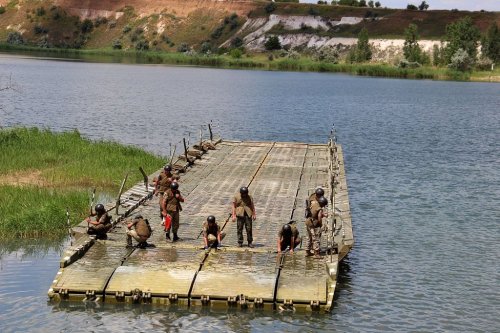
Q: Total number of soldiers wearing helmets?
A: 9